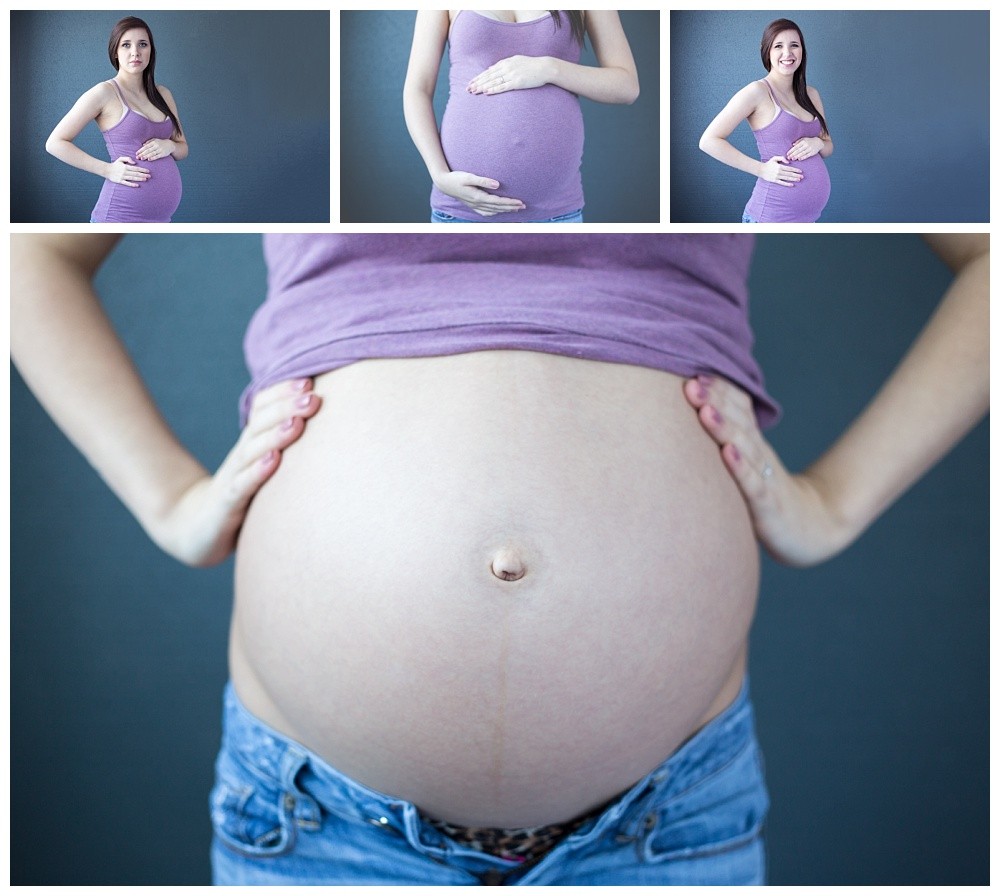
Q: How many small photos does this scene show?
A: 3